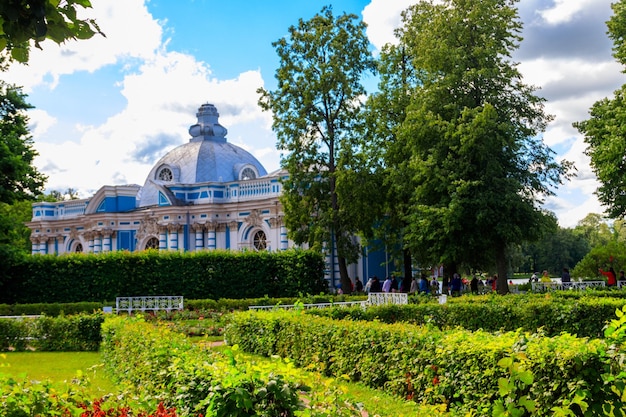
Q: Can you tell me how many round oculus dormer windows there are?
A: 2